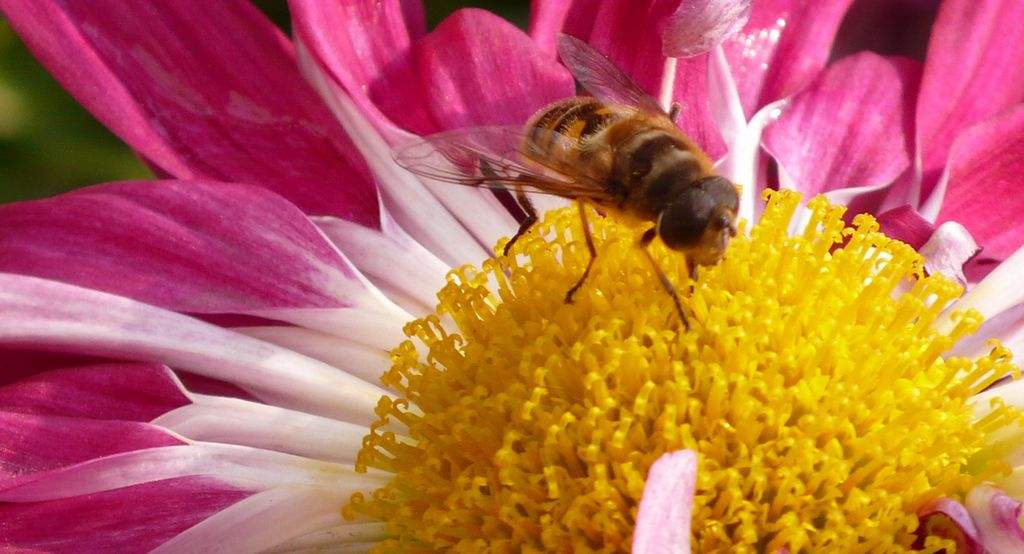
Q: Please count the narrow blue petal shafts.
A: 0